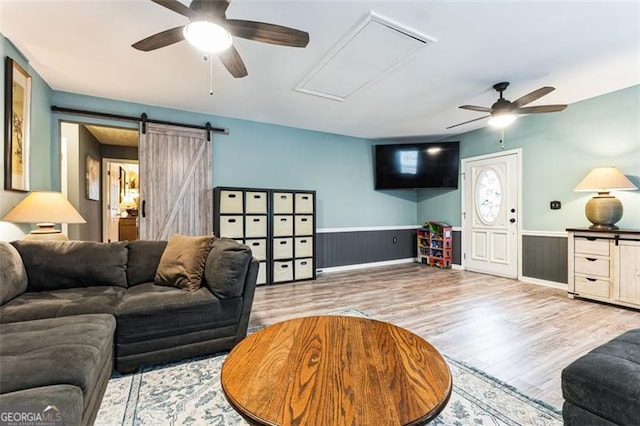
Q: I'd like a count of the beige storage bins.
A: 15